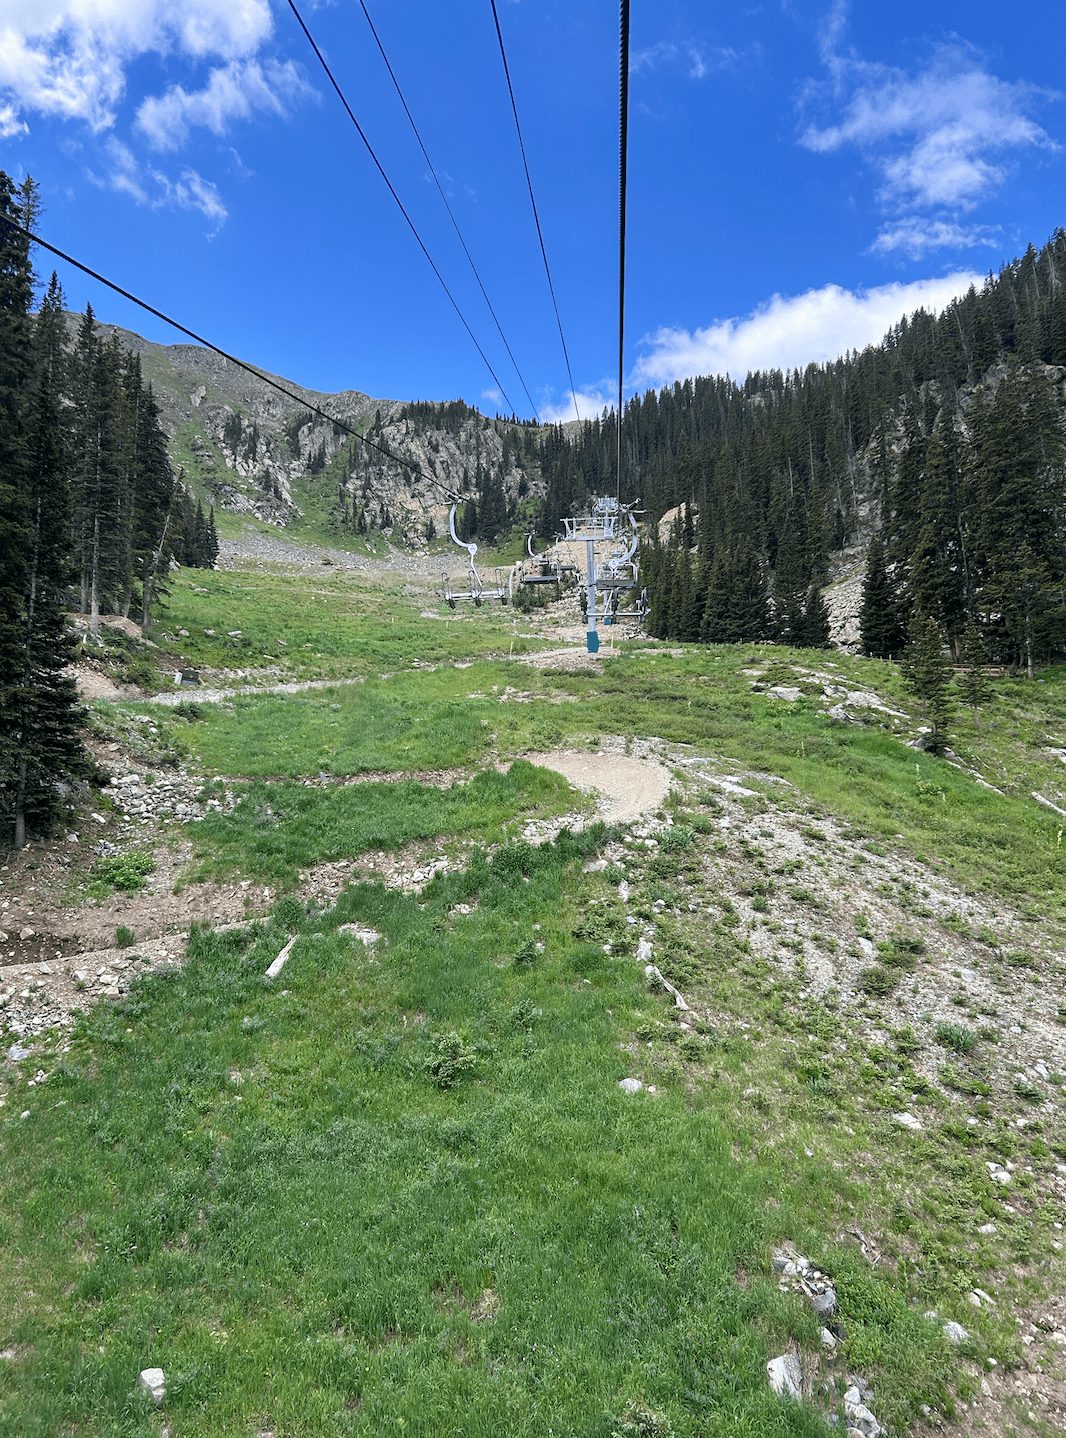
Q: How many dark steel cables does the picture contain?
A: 5